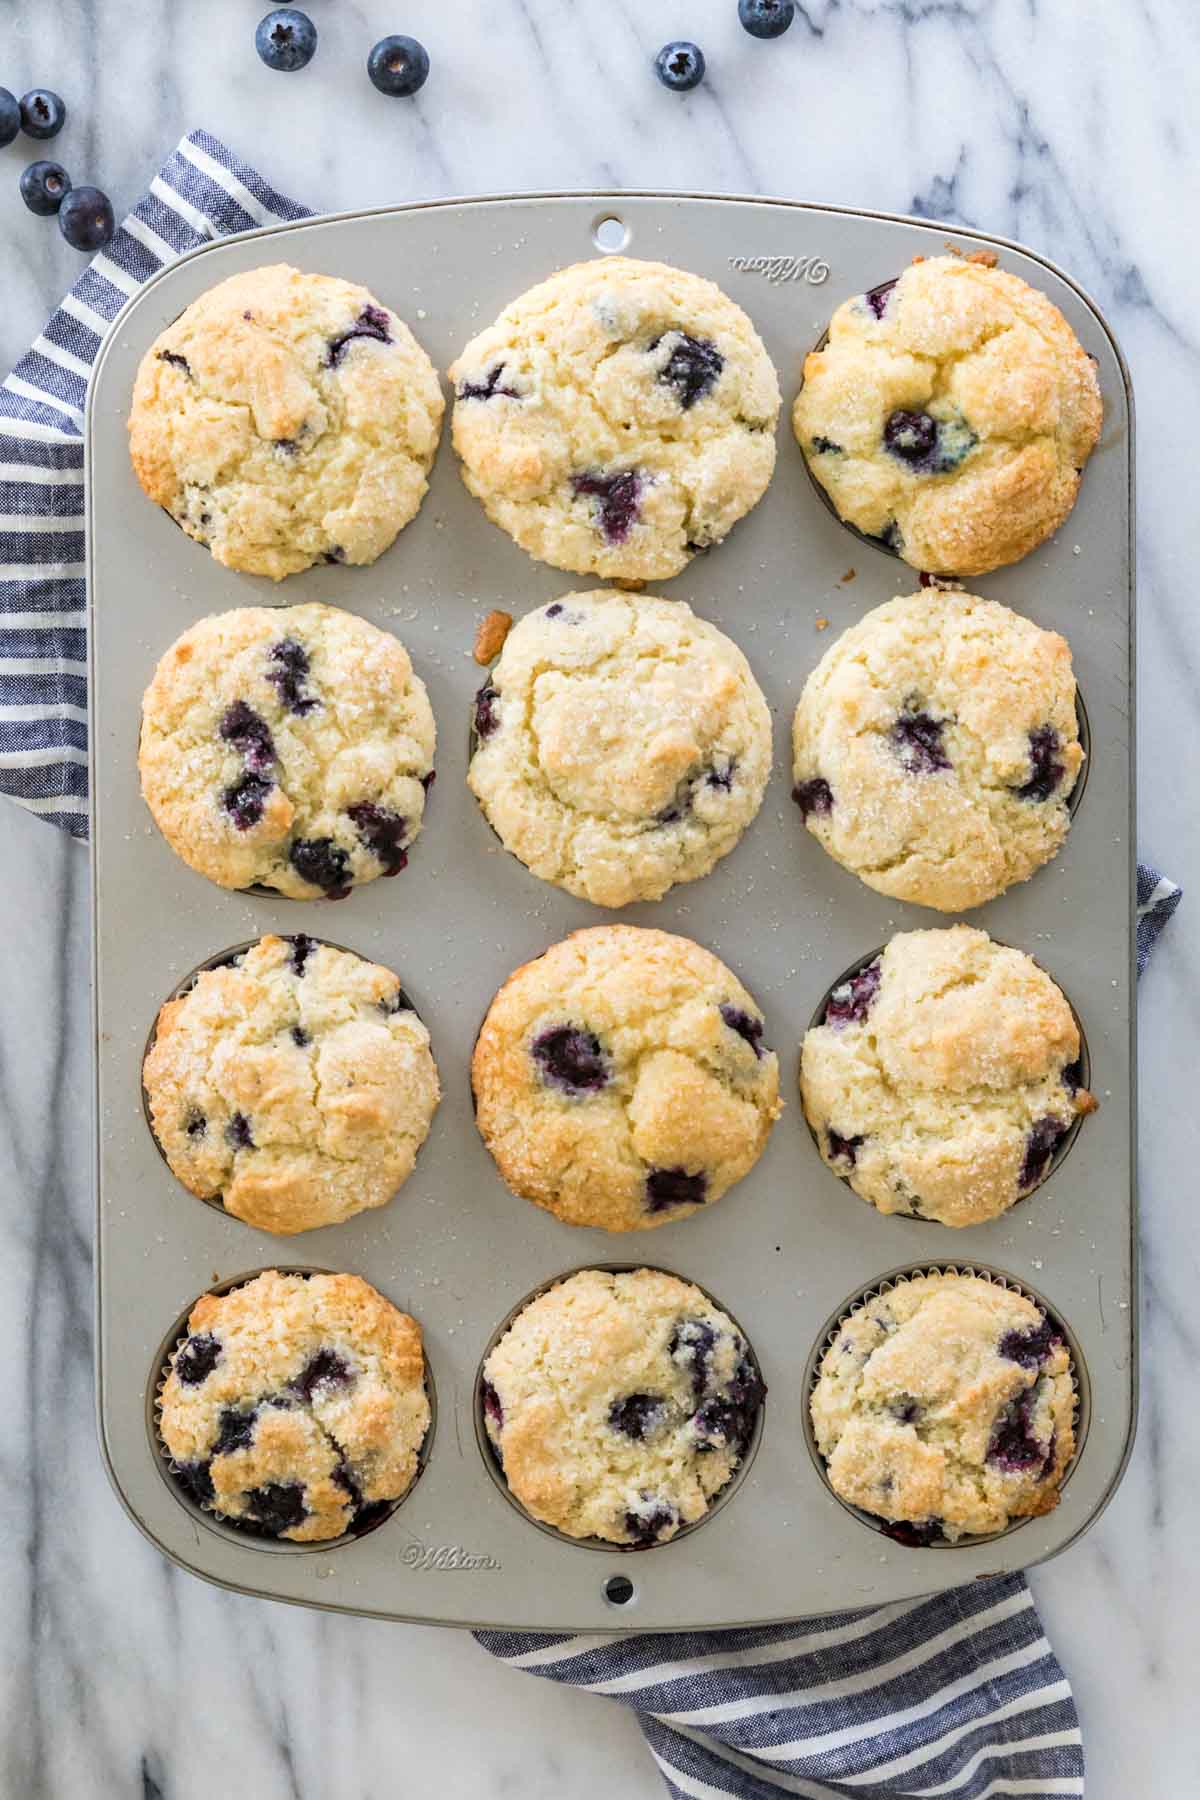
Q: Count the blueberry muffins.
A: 12